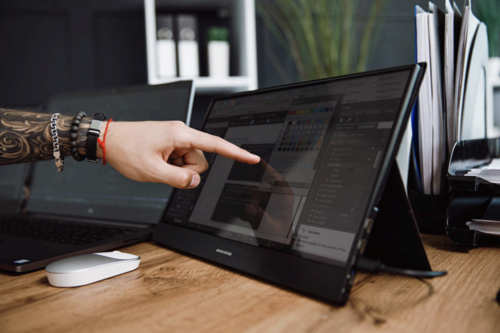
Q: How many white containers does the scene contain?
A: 3